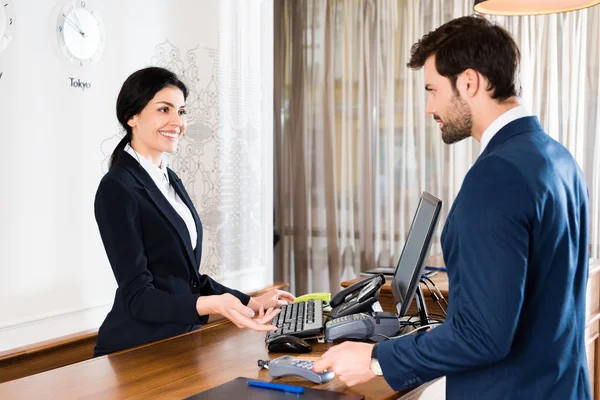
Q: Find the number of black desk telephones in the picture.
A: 1